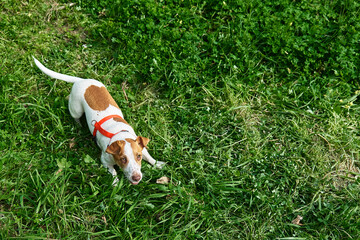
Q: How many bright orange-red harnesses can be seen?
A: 1